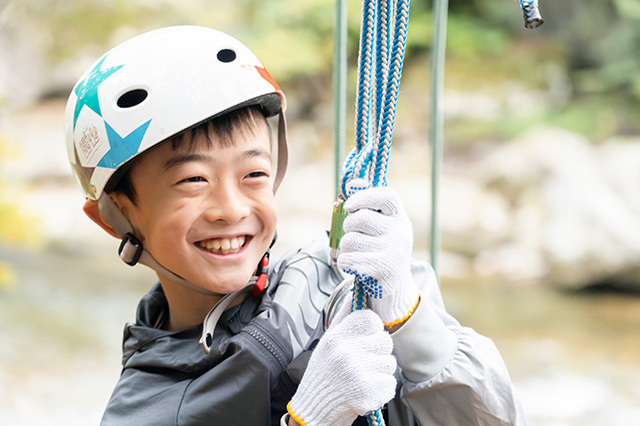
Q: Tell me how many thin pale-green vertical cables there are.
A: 2